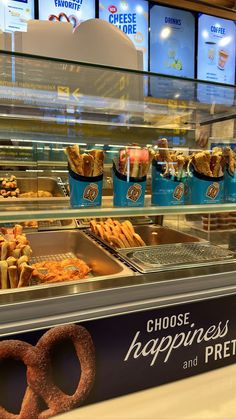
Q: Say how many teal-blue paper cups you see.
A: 5